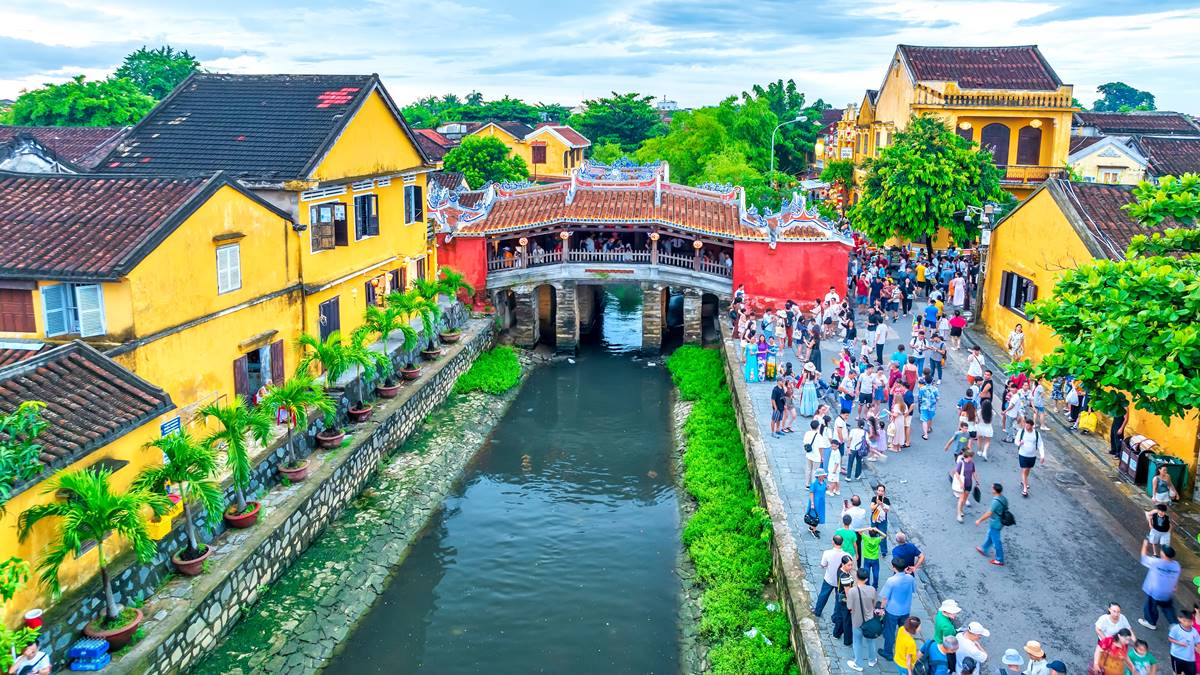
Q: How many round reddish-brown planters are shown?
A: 10